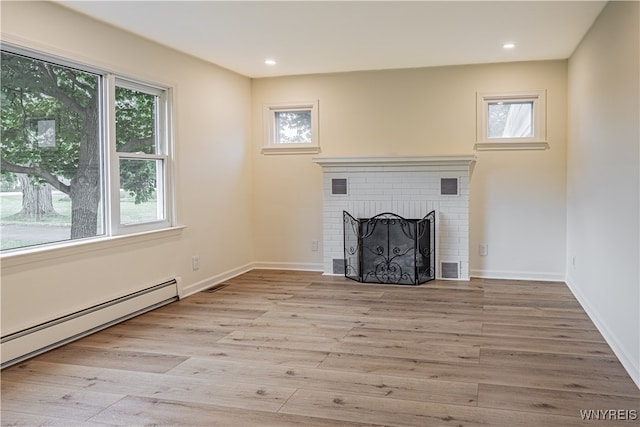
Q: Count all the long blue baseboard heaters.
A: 0